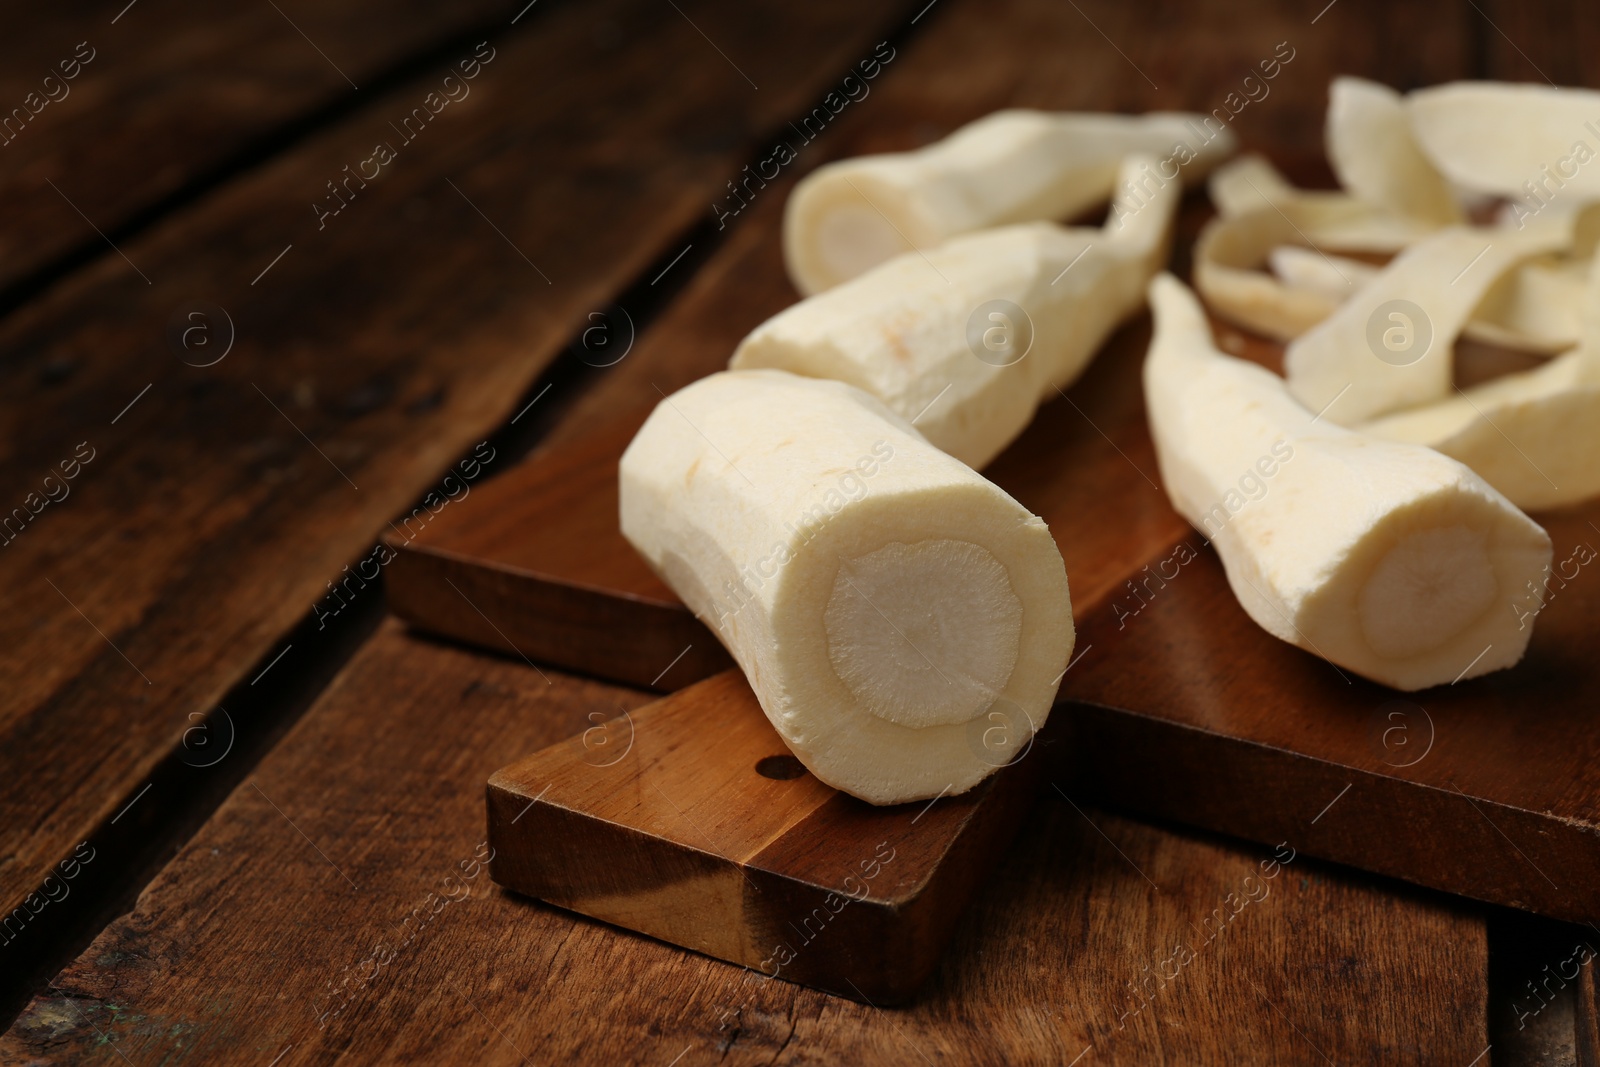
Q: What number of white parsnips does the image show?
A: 4